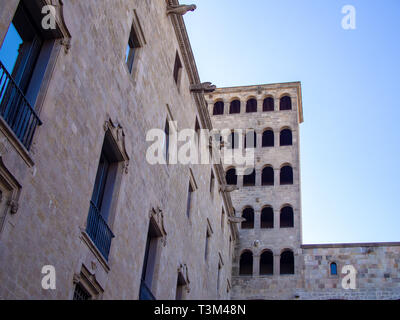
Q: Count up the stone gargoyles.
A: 5